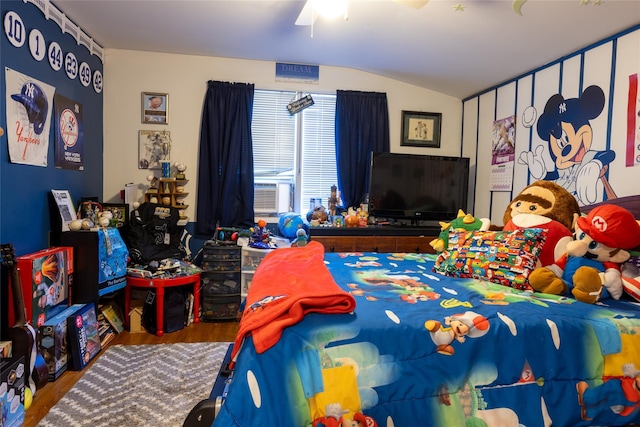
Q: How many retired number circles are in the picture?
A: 6